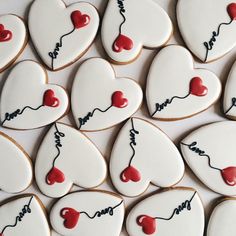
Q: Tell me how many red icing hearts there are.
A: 12